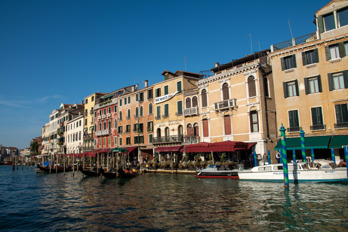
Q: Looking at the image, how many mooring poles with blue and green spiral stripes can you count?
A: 2